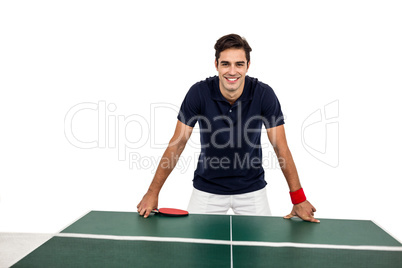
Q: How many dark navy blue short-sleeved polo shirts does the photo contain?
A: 1